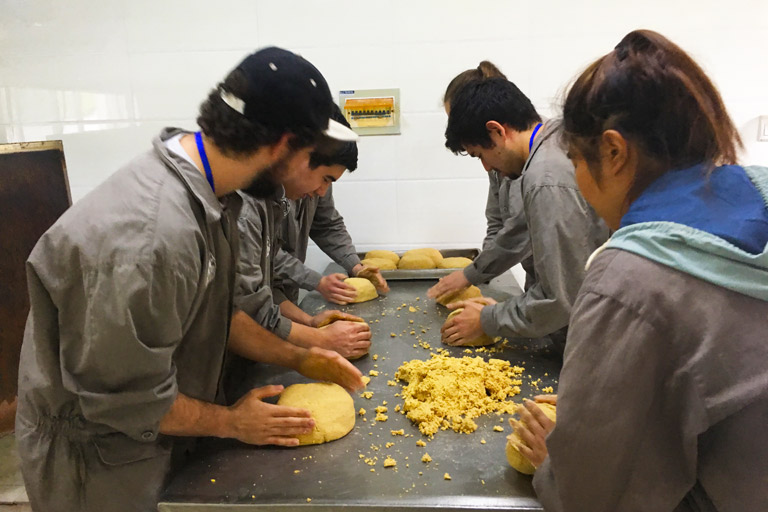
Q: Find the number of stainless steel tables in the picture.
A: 1